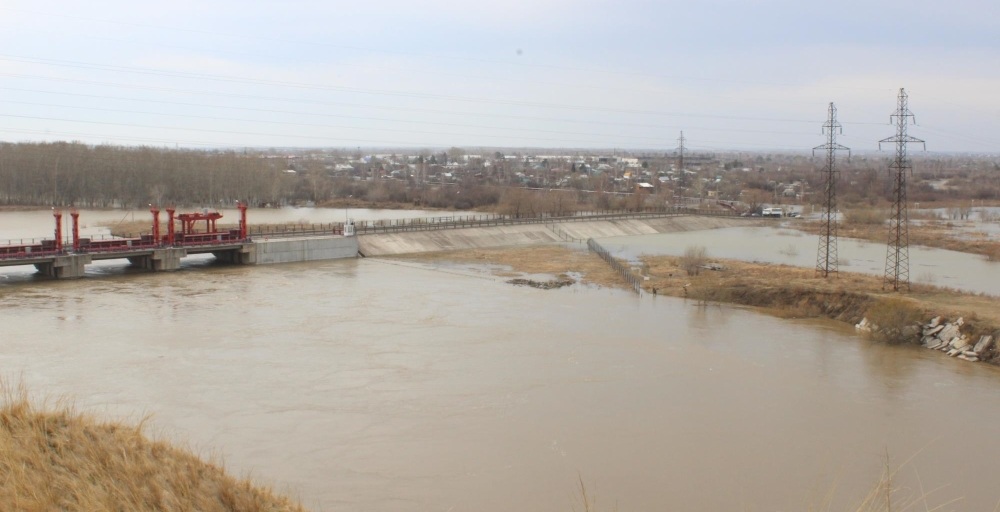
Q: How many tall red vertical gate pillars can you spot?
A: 5